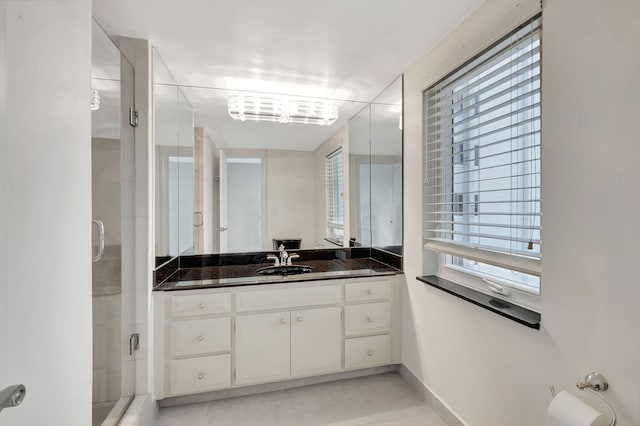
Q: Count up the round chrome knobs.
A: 8